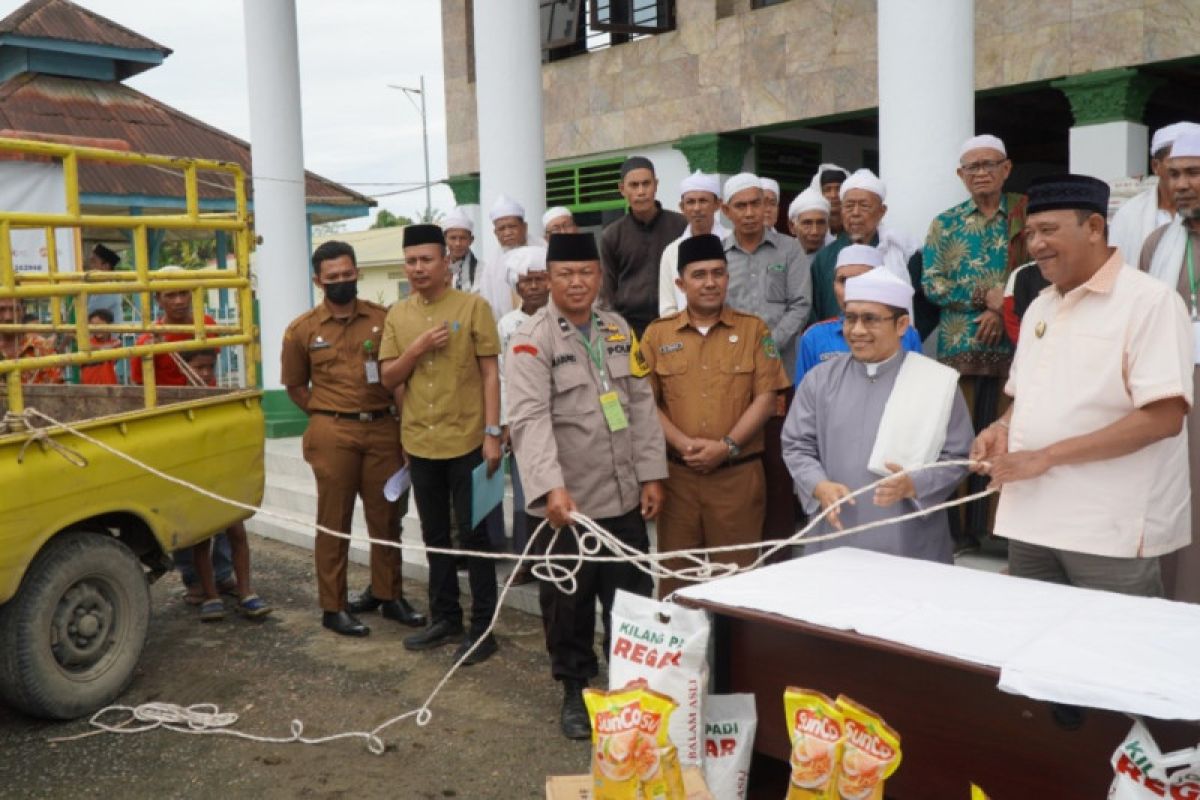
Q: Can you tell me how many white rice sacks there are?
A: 3